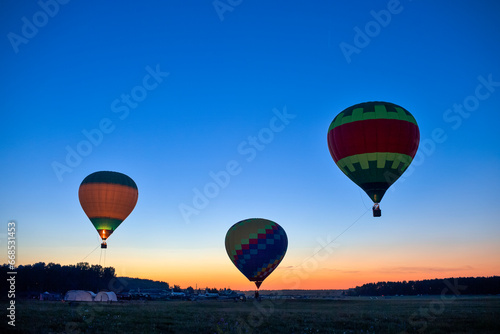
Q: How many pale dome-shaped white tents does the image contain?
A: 2